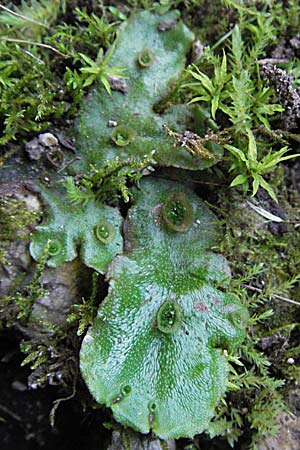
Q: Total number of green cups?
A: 9